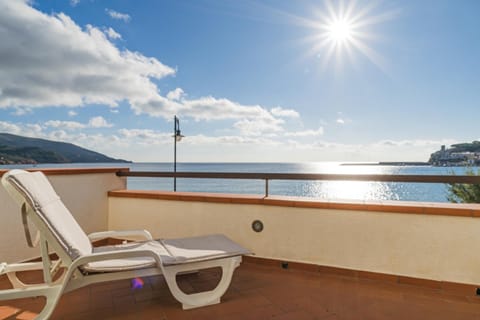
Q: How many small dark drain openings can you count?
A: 2